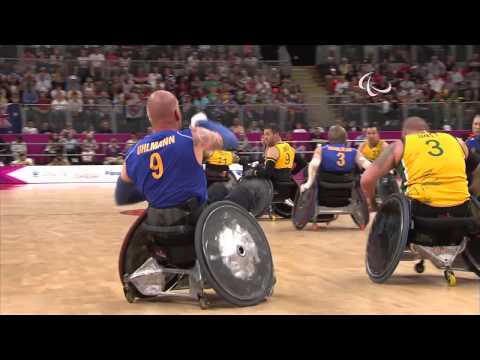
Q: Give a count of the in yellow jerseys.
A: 4